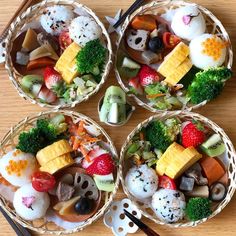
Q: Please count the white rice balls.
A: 8